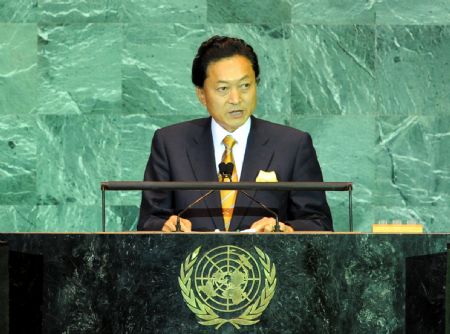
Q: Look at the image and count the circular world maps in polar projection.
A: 1